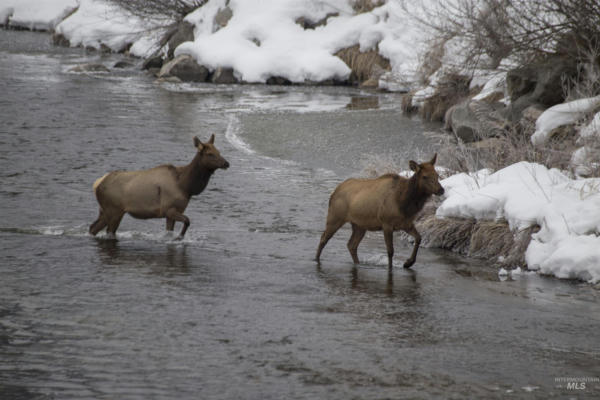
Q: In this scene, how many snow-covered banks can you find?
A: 2